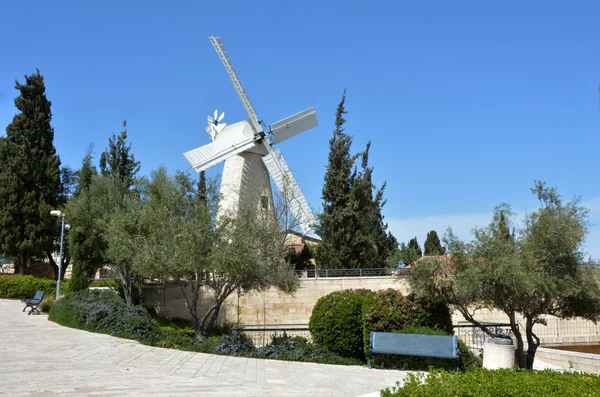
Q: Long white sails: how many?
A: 4